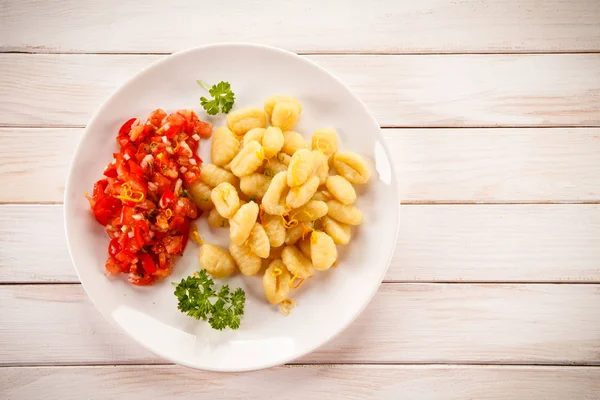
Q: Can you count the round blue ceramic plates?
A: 0